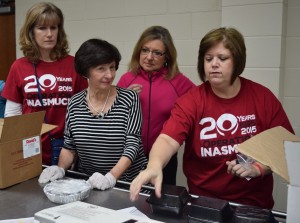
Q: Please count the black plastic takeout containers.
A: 3